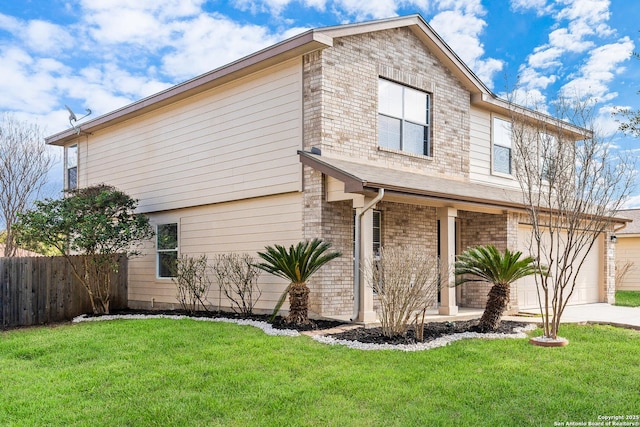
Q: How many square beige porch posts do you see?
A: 2